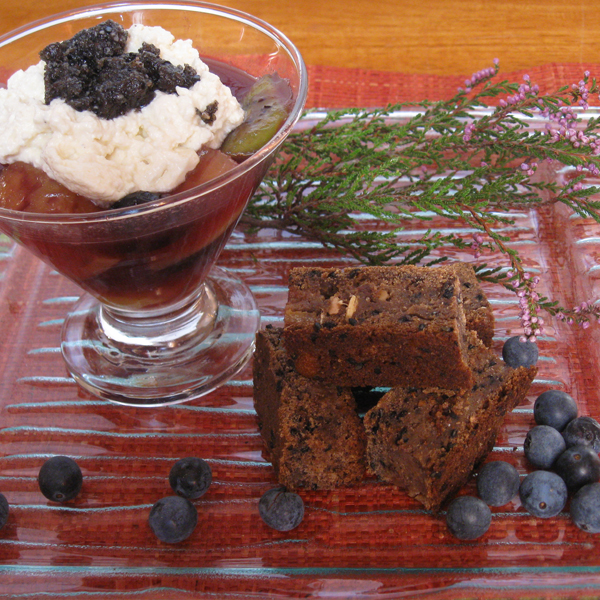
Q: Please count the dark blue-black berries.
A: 14